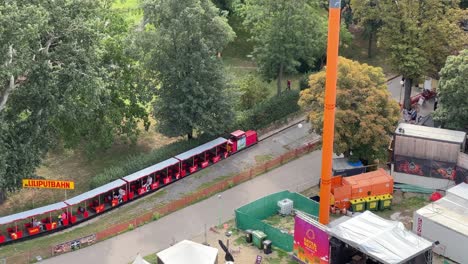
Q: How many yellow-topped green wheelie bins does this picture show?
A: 3